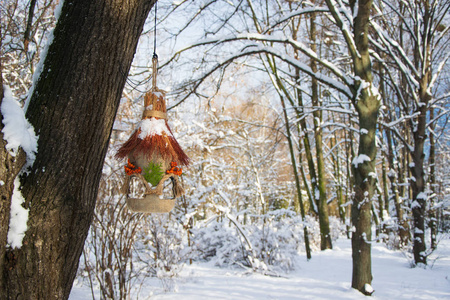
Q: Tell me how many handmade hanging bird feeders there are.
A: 1